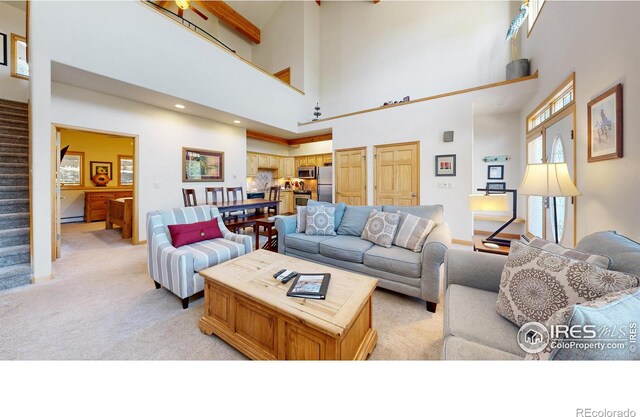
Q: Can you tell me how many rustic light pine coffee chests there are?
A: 1